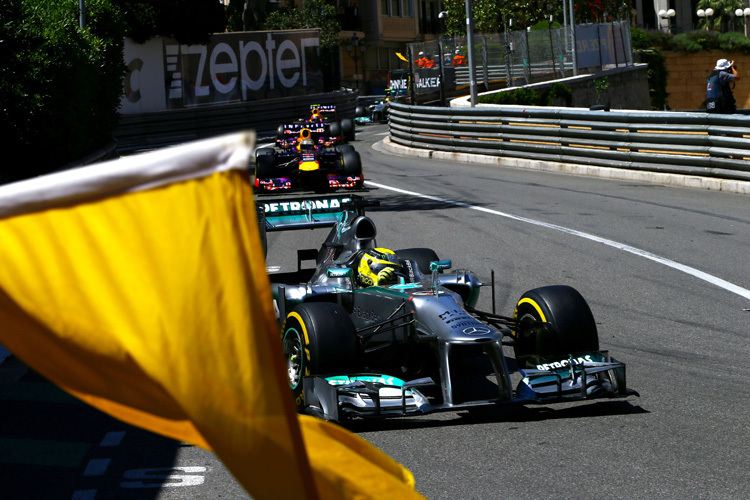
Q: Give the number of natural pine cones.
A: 0